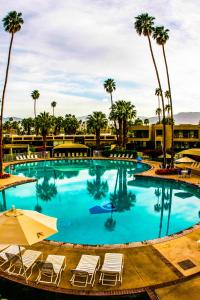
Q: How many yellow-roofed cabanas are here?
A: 2